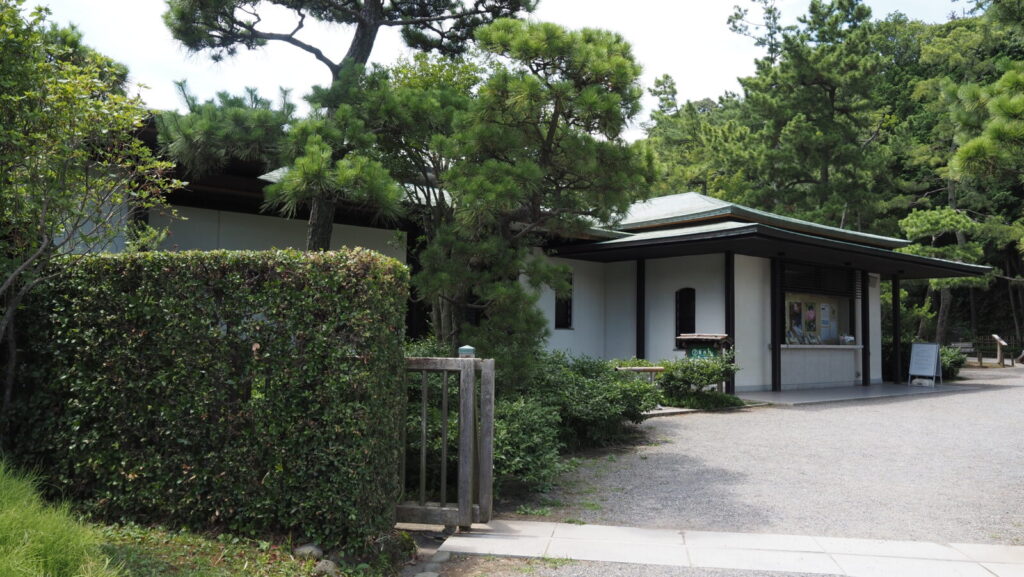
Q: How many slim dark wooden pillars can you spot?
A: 5